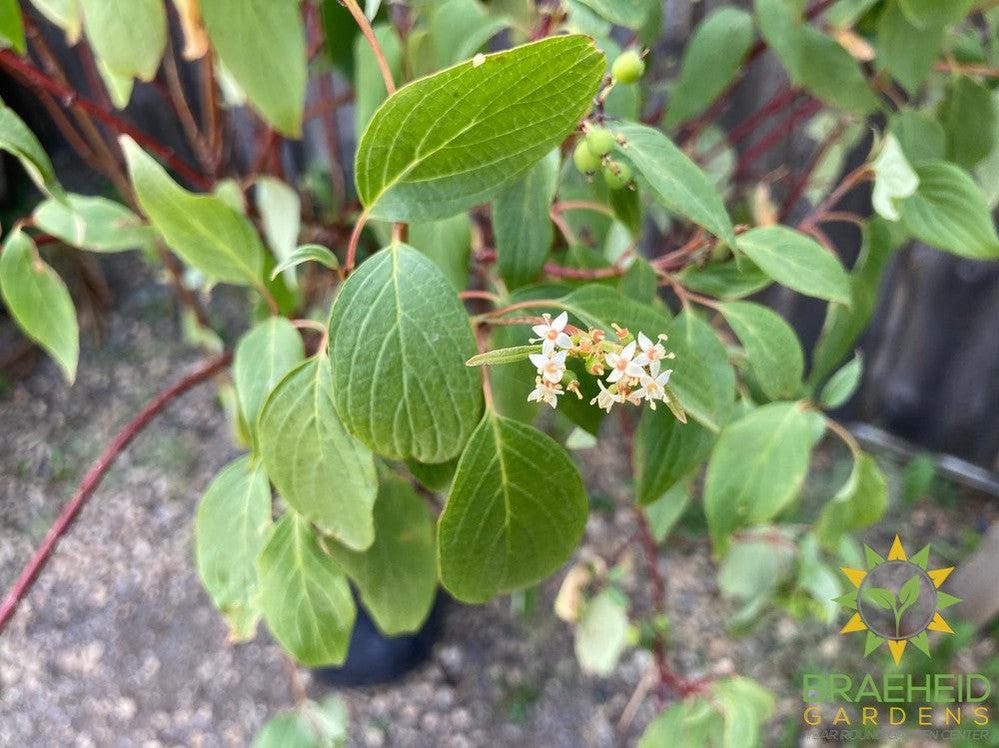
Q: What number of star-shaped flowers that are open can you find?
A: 7